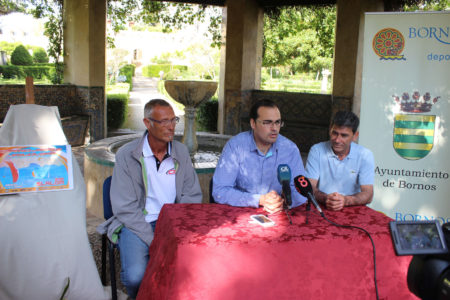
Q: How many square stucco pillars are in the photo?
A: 3